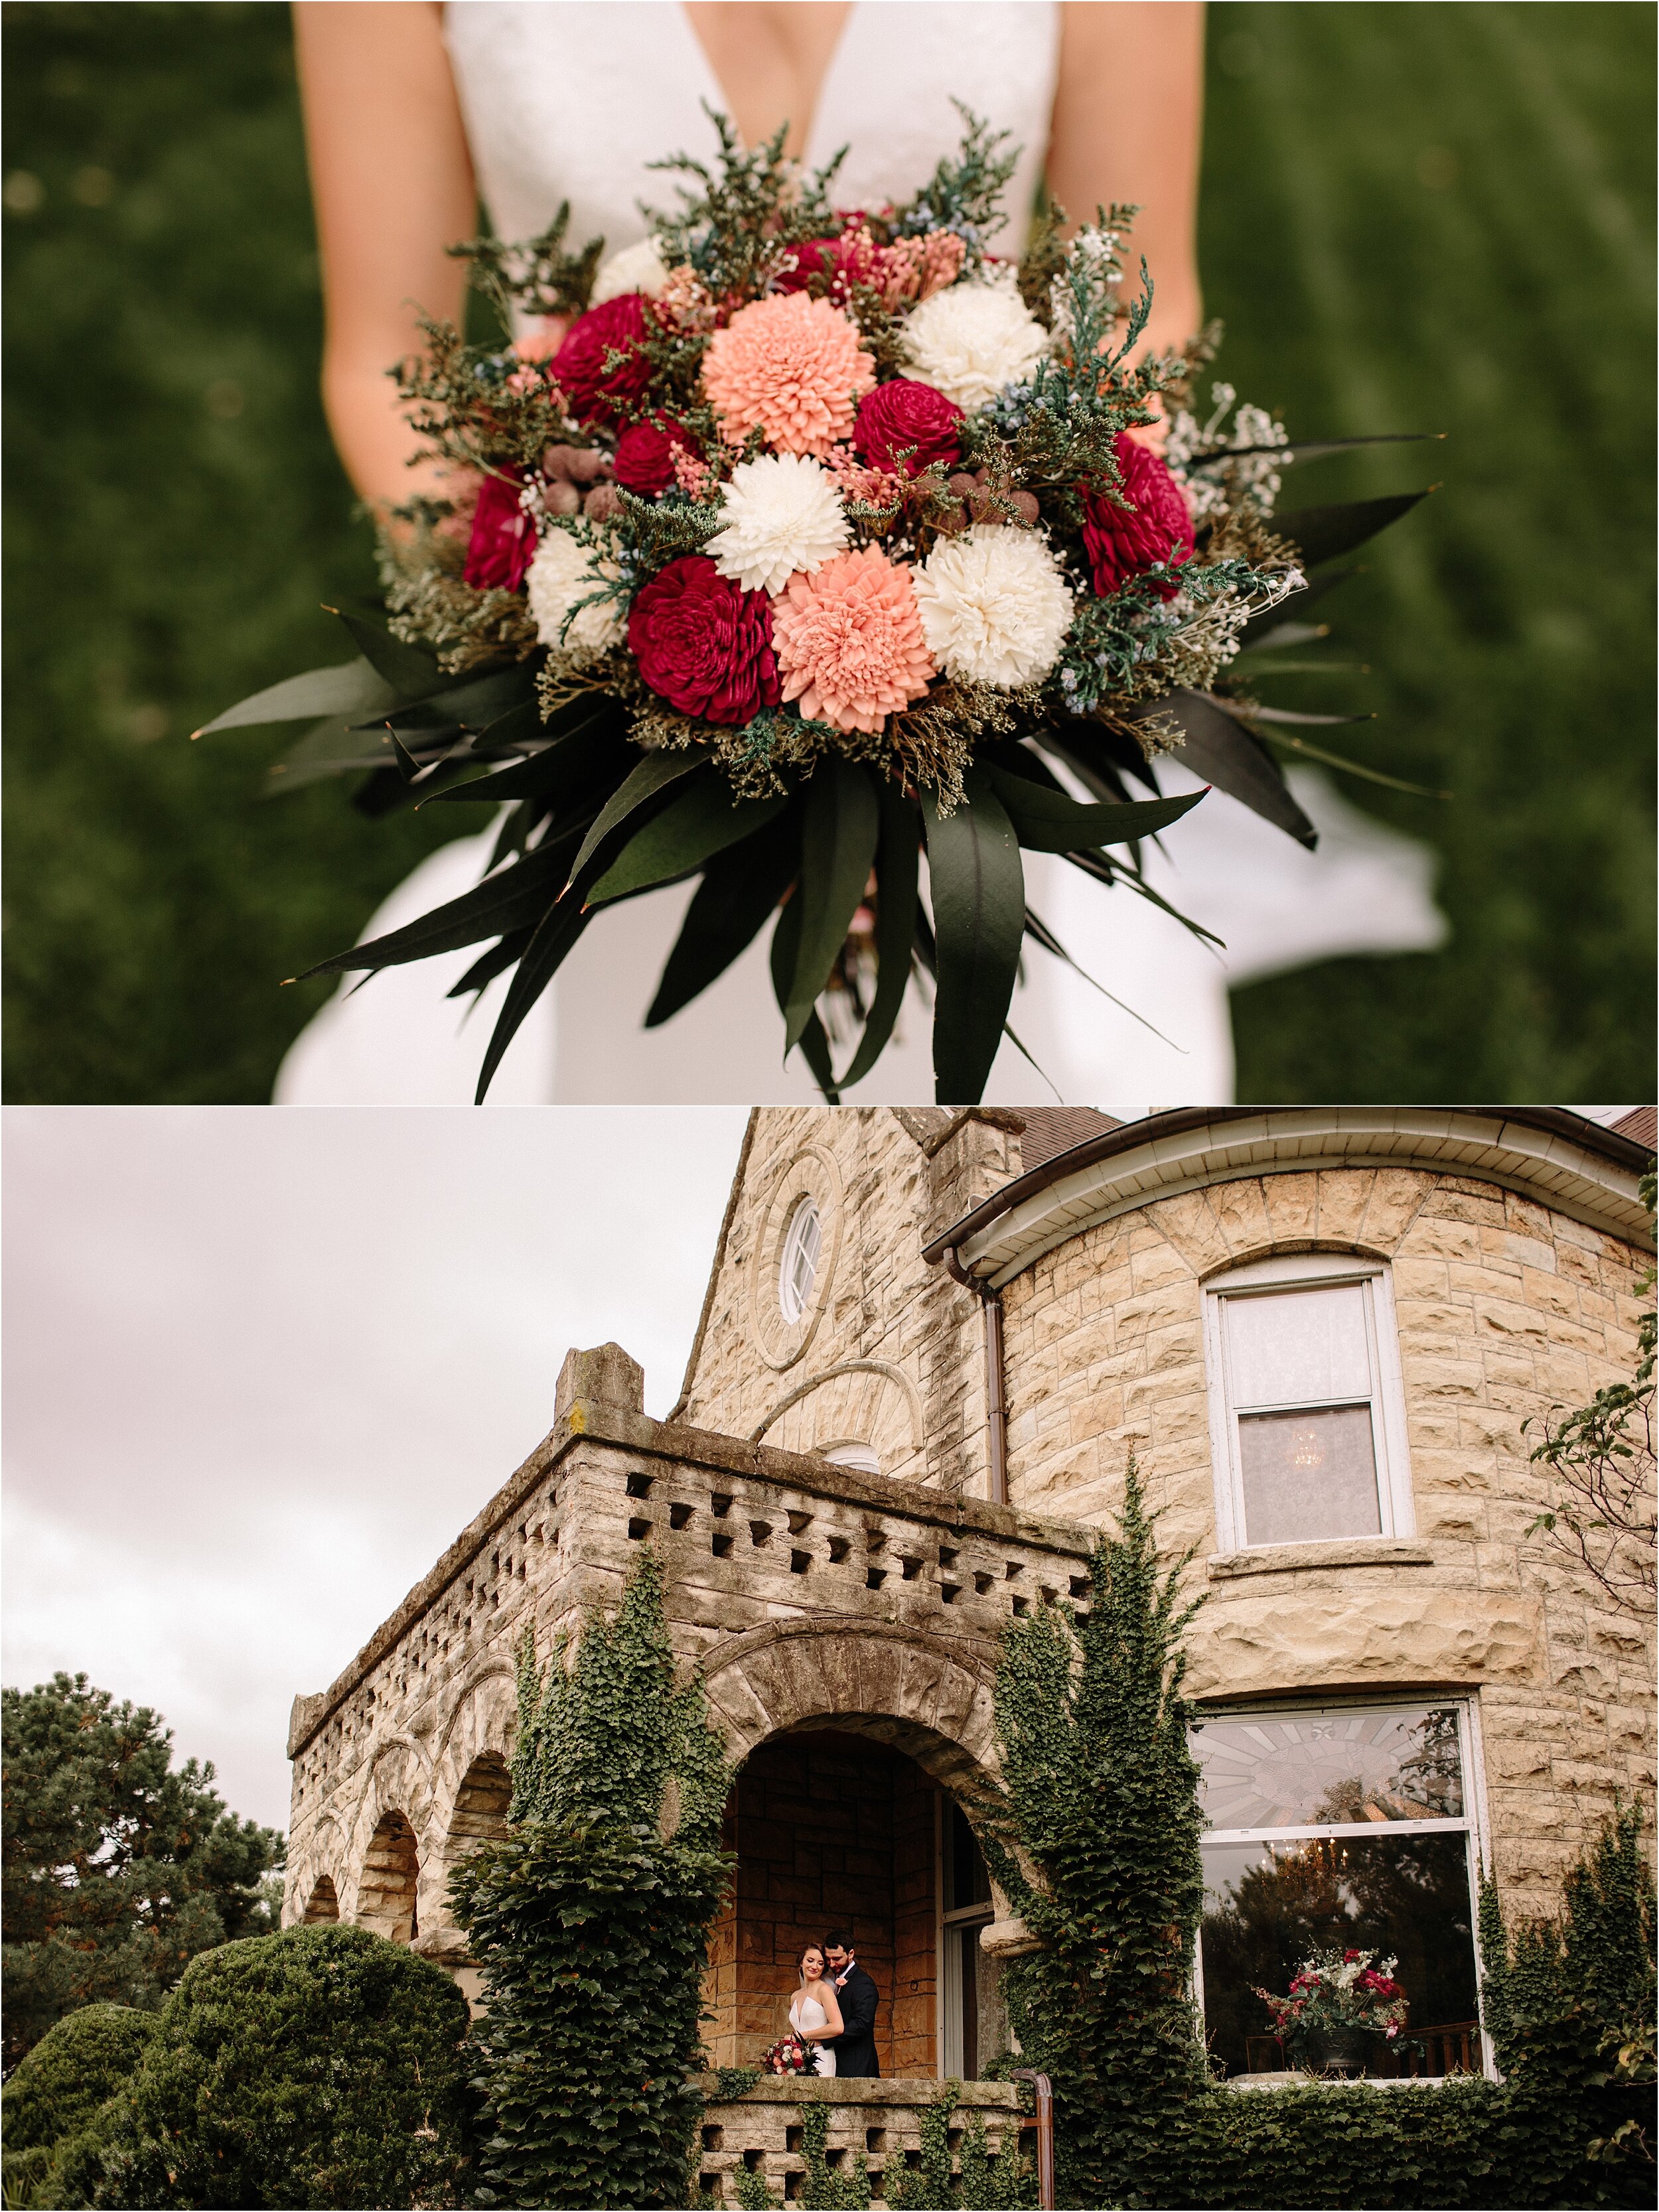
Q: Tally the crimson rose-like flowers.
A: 7